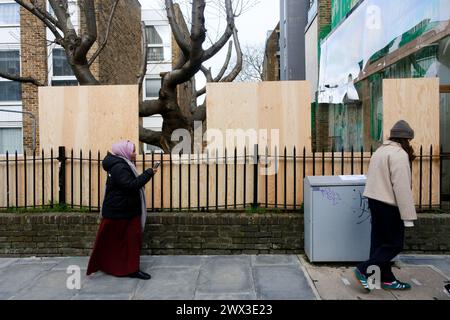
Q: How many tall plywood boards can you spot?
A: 3